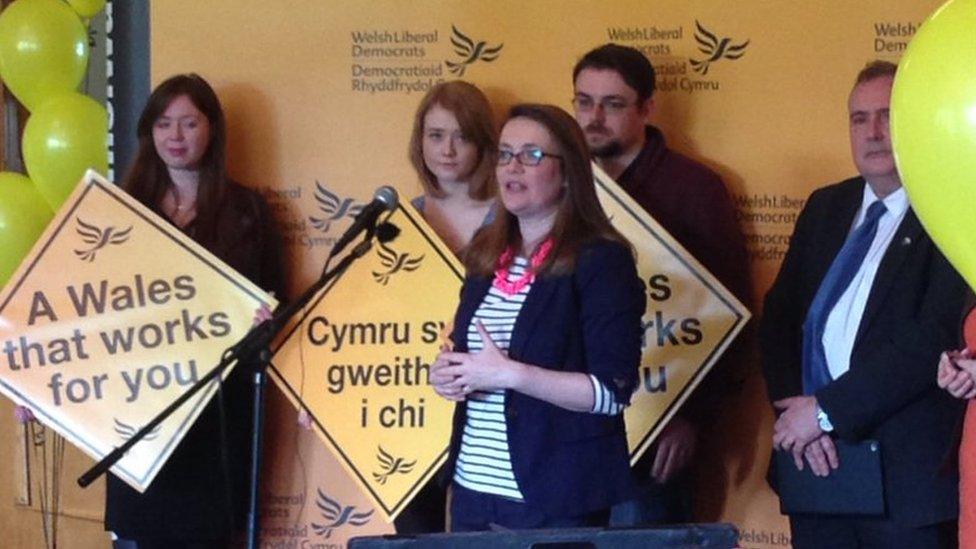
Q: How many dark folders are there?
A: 1